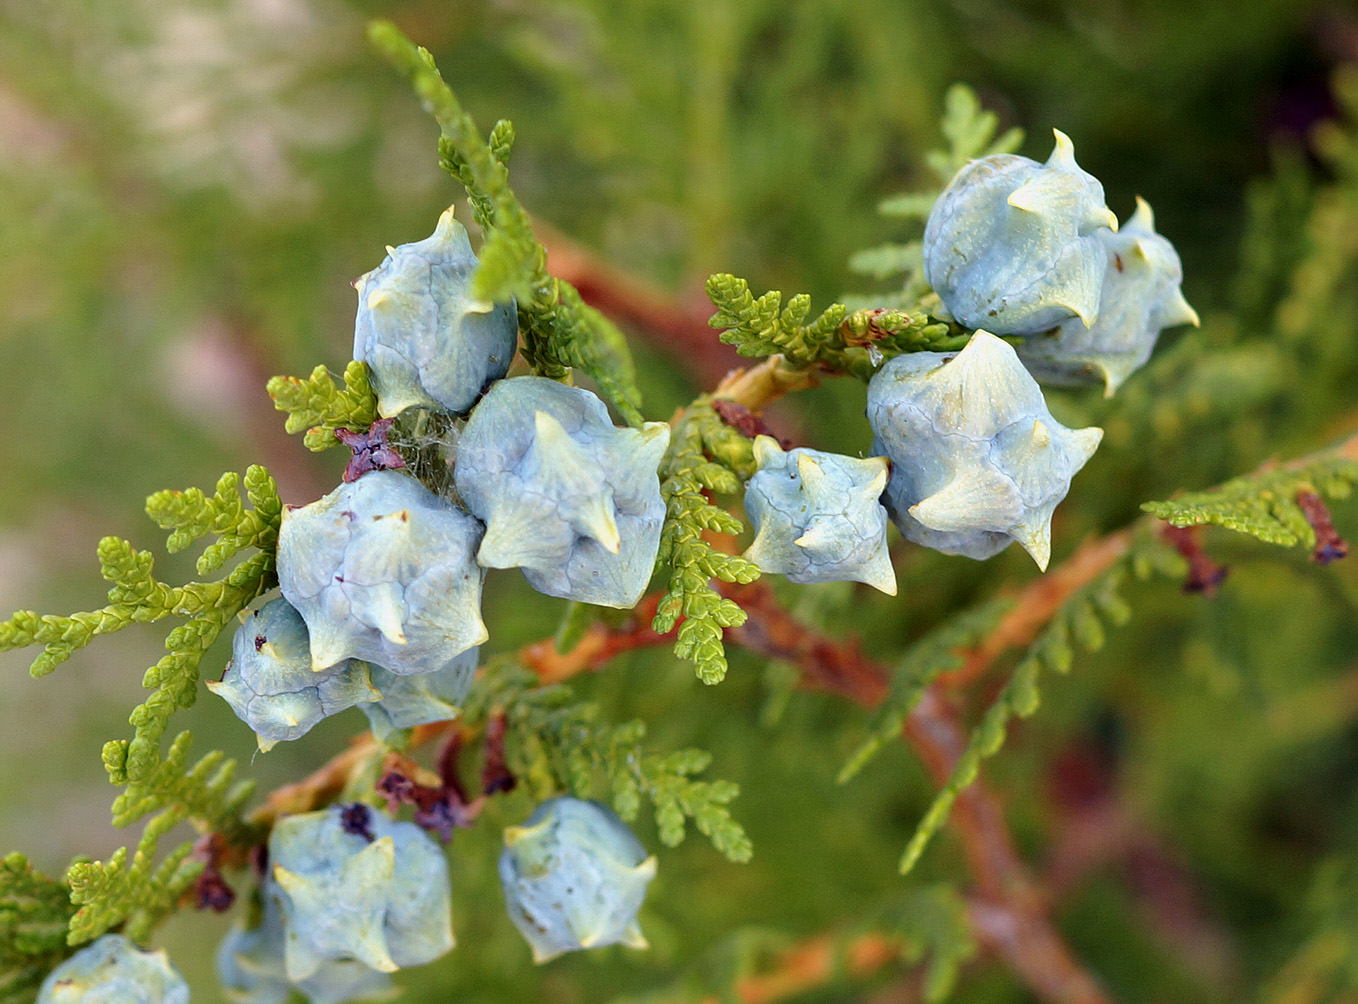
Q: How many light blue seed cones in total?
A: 13